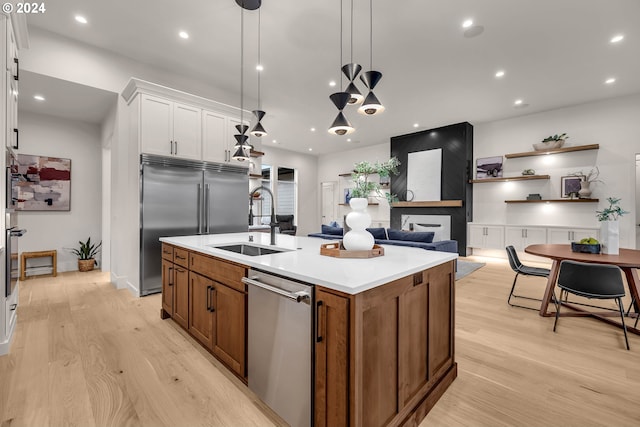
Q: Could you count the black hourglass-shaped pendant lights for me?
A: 6